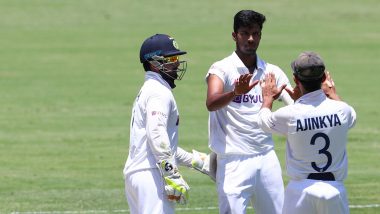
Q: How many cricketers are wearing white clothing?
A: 3